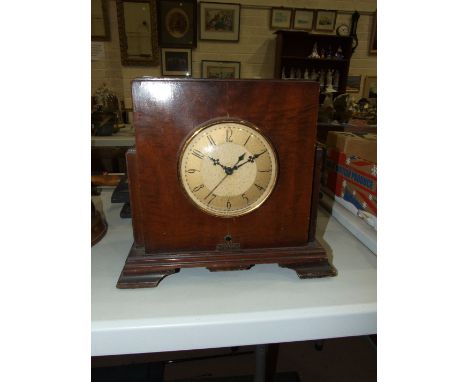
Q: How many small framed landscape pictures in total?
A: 3